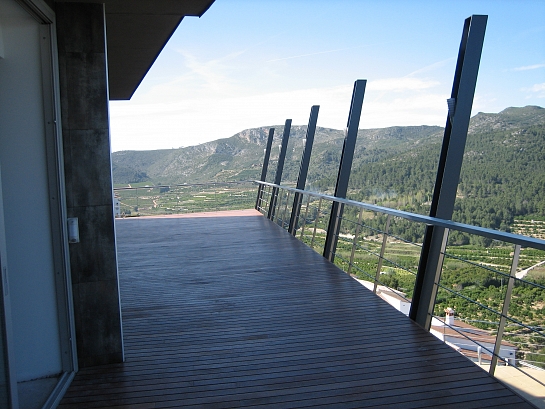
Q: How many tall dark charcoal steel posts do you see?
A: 5